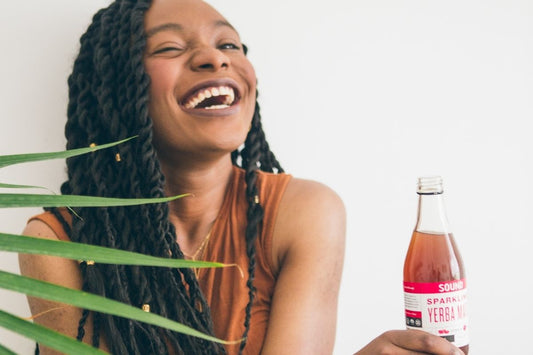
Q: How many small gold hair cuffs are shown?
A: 5